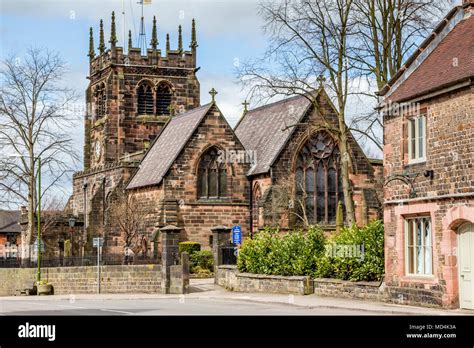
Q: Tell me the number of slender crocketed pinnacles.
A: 8